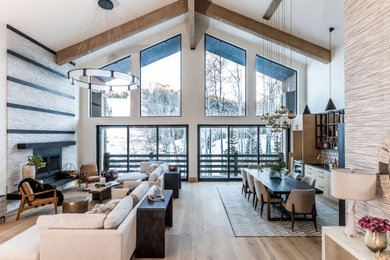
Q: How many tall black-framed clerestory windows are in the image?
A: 4